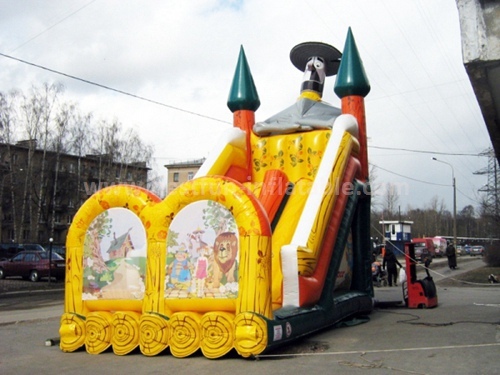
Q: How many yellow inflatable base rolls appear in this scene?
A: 7